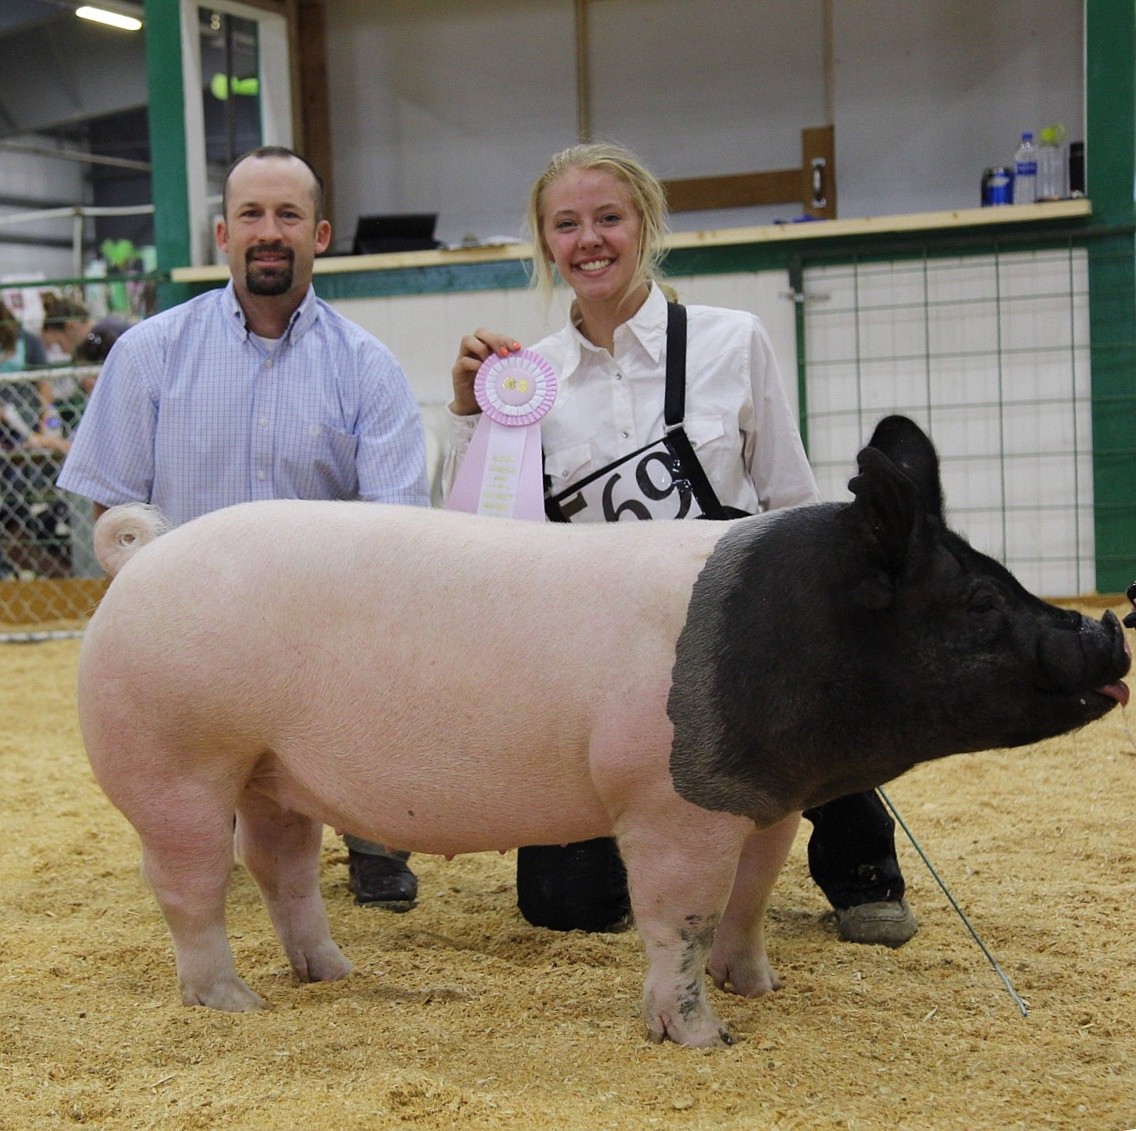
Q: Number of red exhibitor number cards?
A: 0